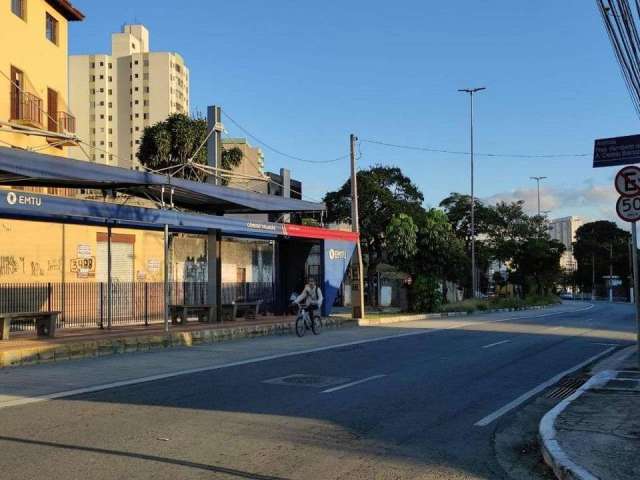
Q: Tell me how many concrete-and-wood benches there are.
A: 3